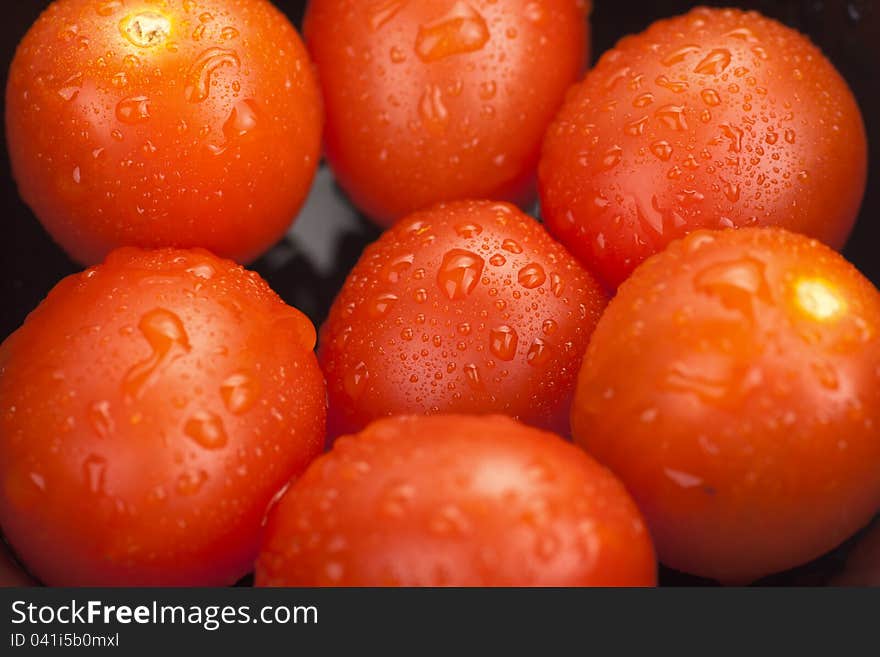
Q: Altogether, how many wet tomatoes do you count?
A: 7